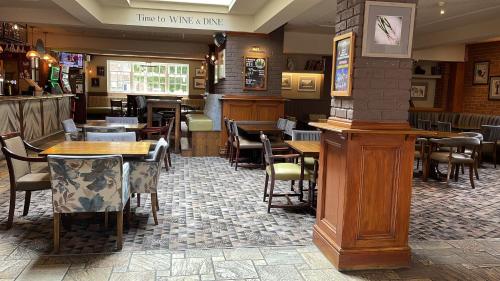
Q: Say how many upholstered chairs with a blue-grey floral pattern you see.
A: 2